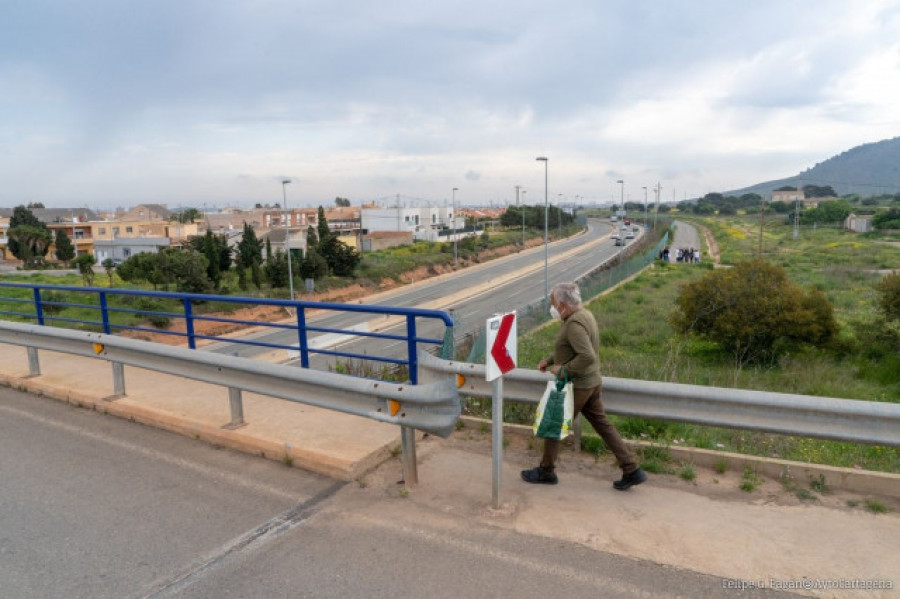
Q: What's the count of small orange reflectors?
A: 3